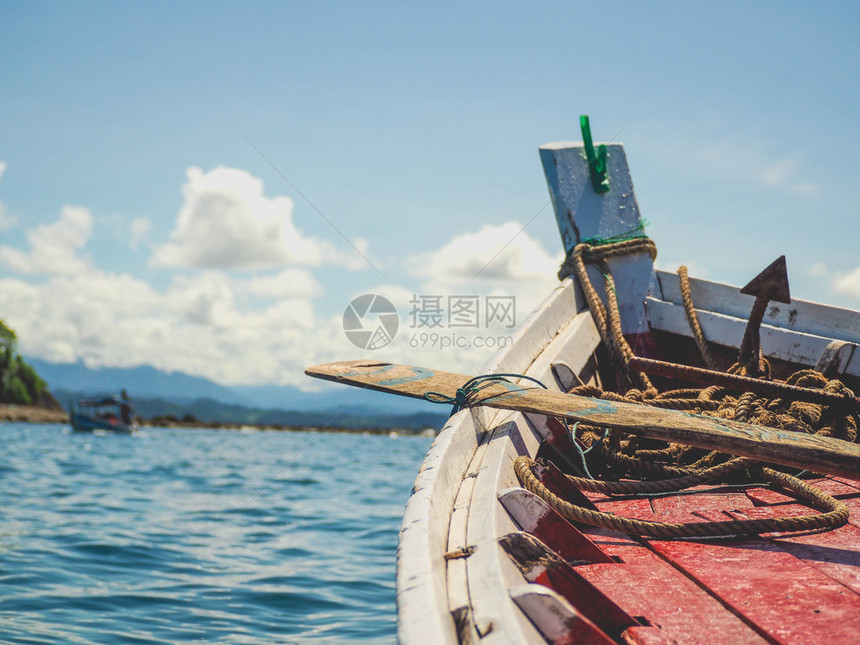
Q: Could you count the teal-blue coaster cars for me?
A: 0